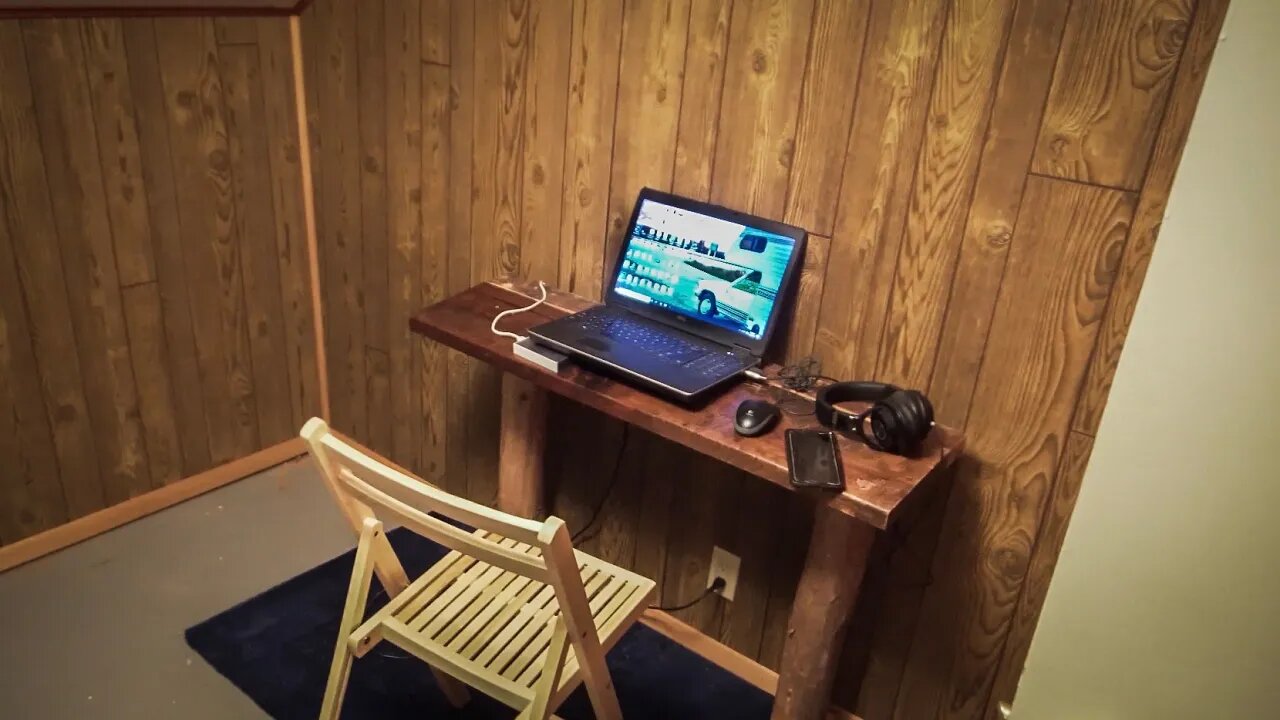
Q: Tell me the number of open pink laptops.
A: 0